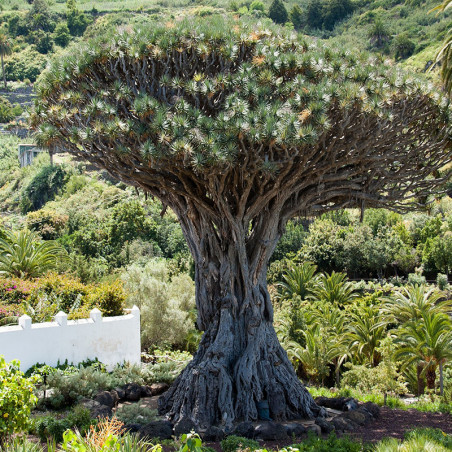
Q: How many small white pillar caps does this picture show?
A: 4